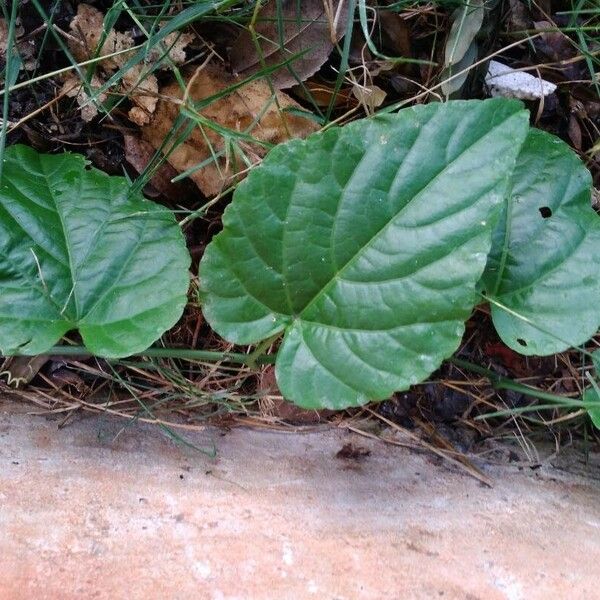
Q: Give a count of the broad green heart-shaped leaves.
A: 3